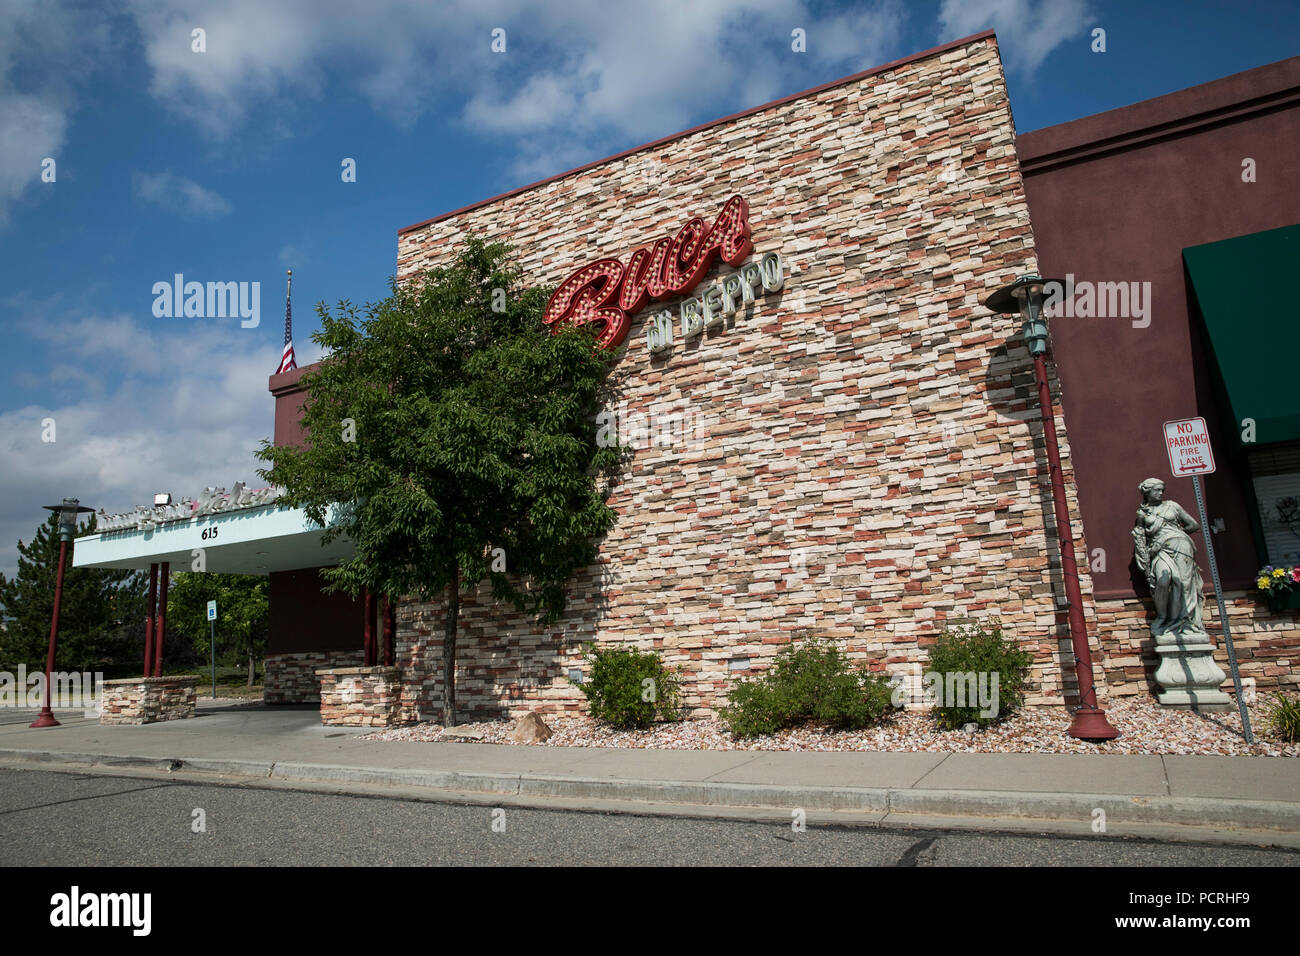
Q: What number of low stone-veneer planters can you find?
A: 2